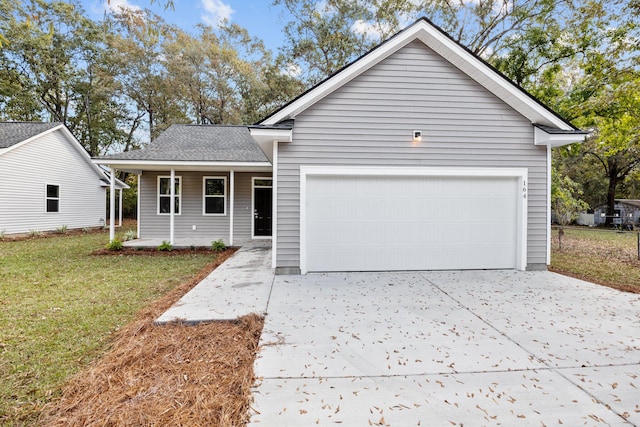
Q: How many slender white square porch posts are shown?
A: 3